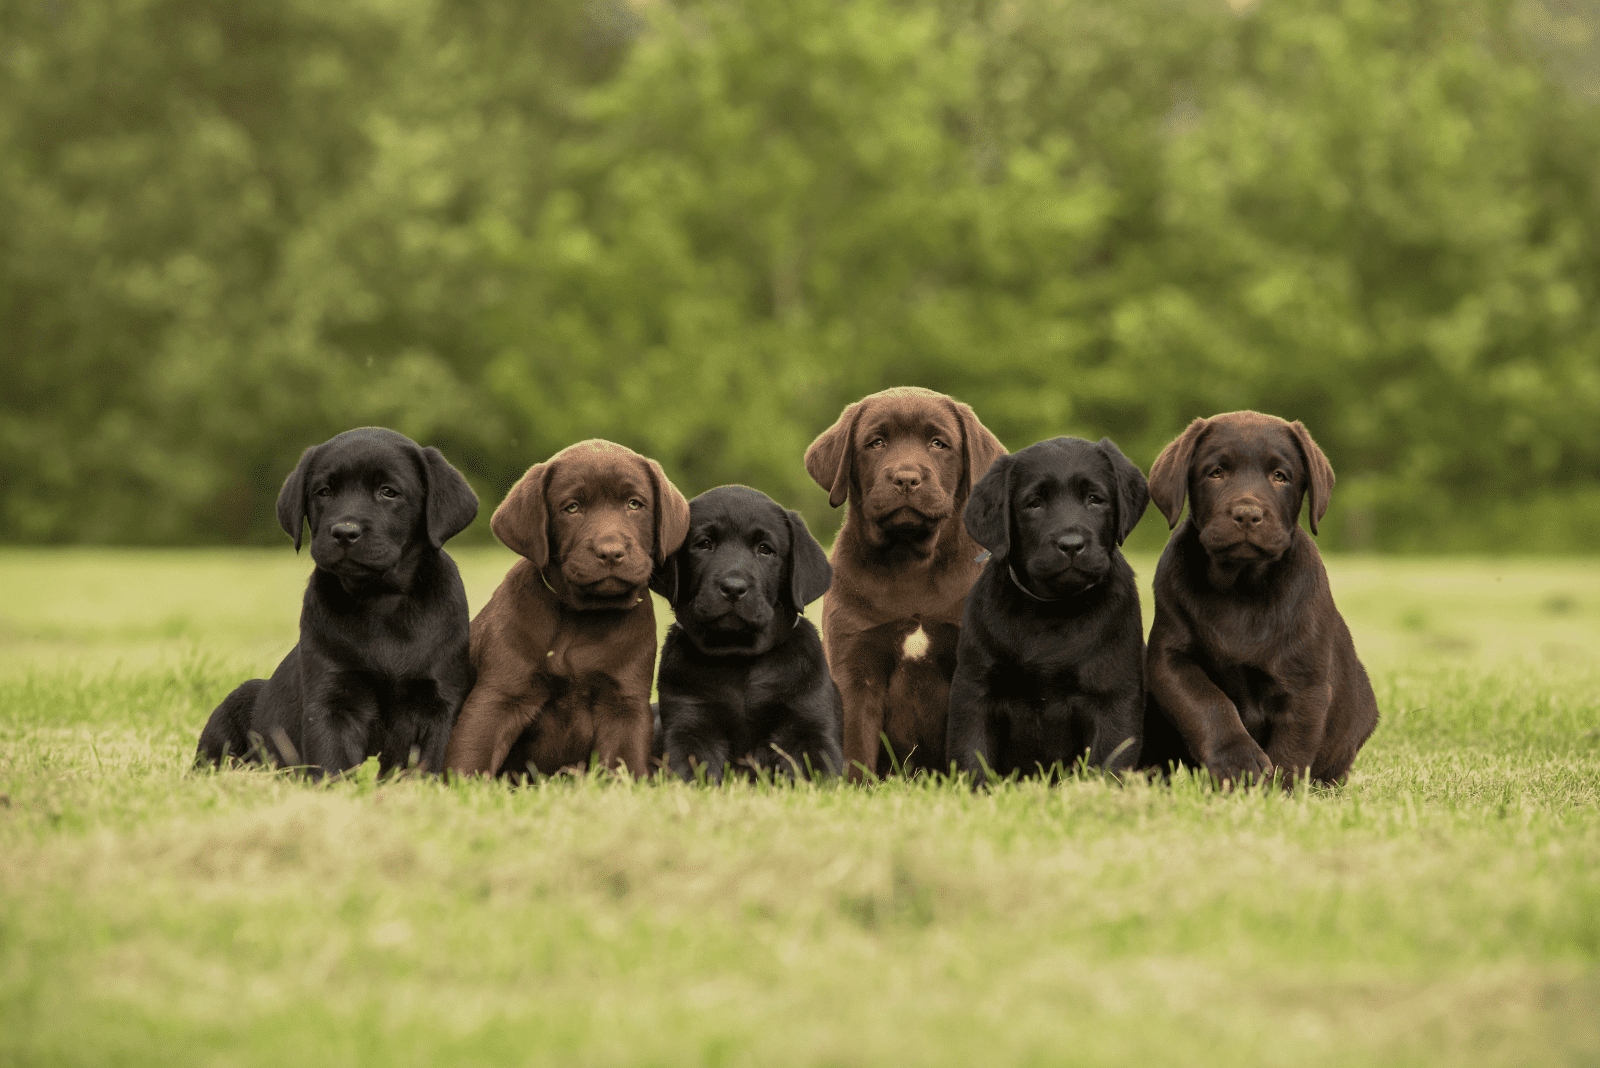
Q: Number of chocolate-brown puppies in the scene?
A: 3